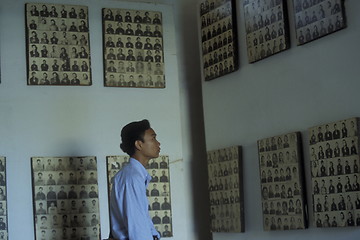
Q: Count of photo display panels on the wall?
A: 11